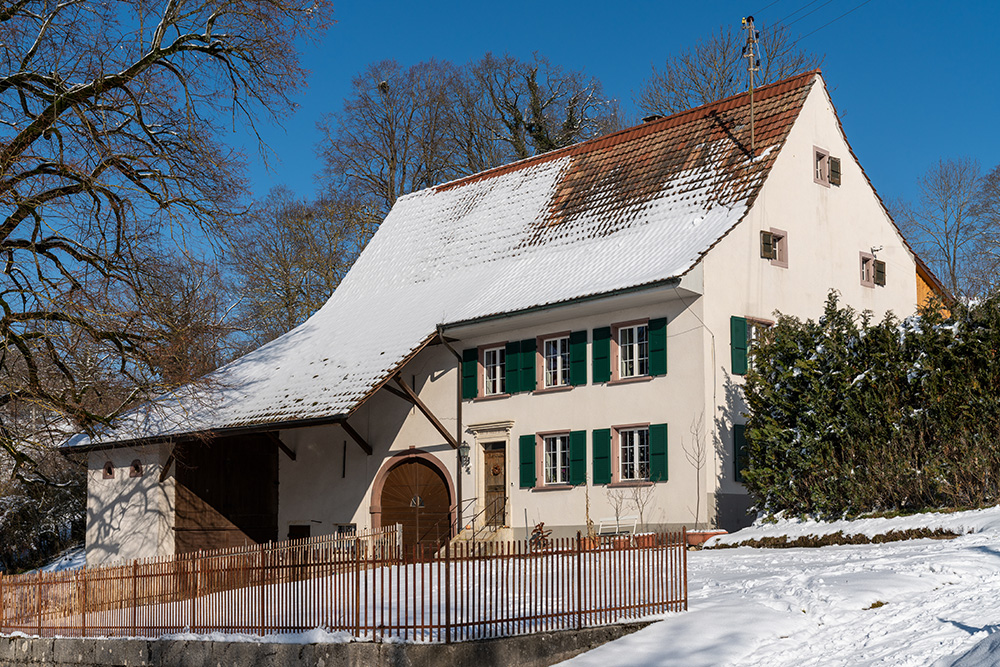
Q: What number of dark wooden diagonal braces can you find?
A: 5